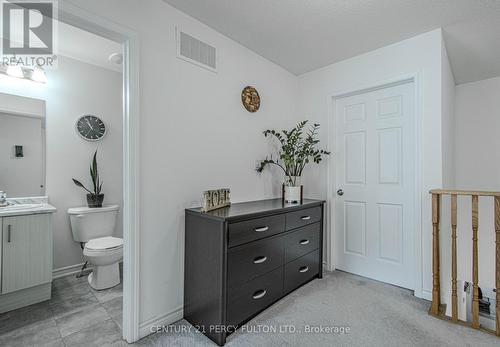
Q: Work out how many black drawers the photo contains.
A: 6